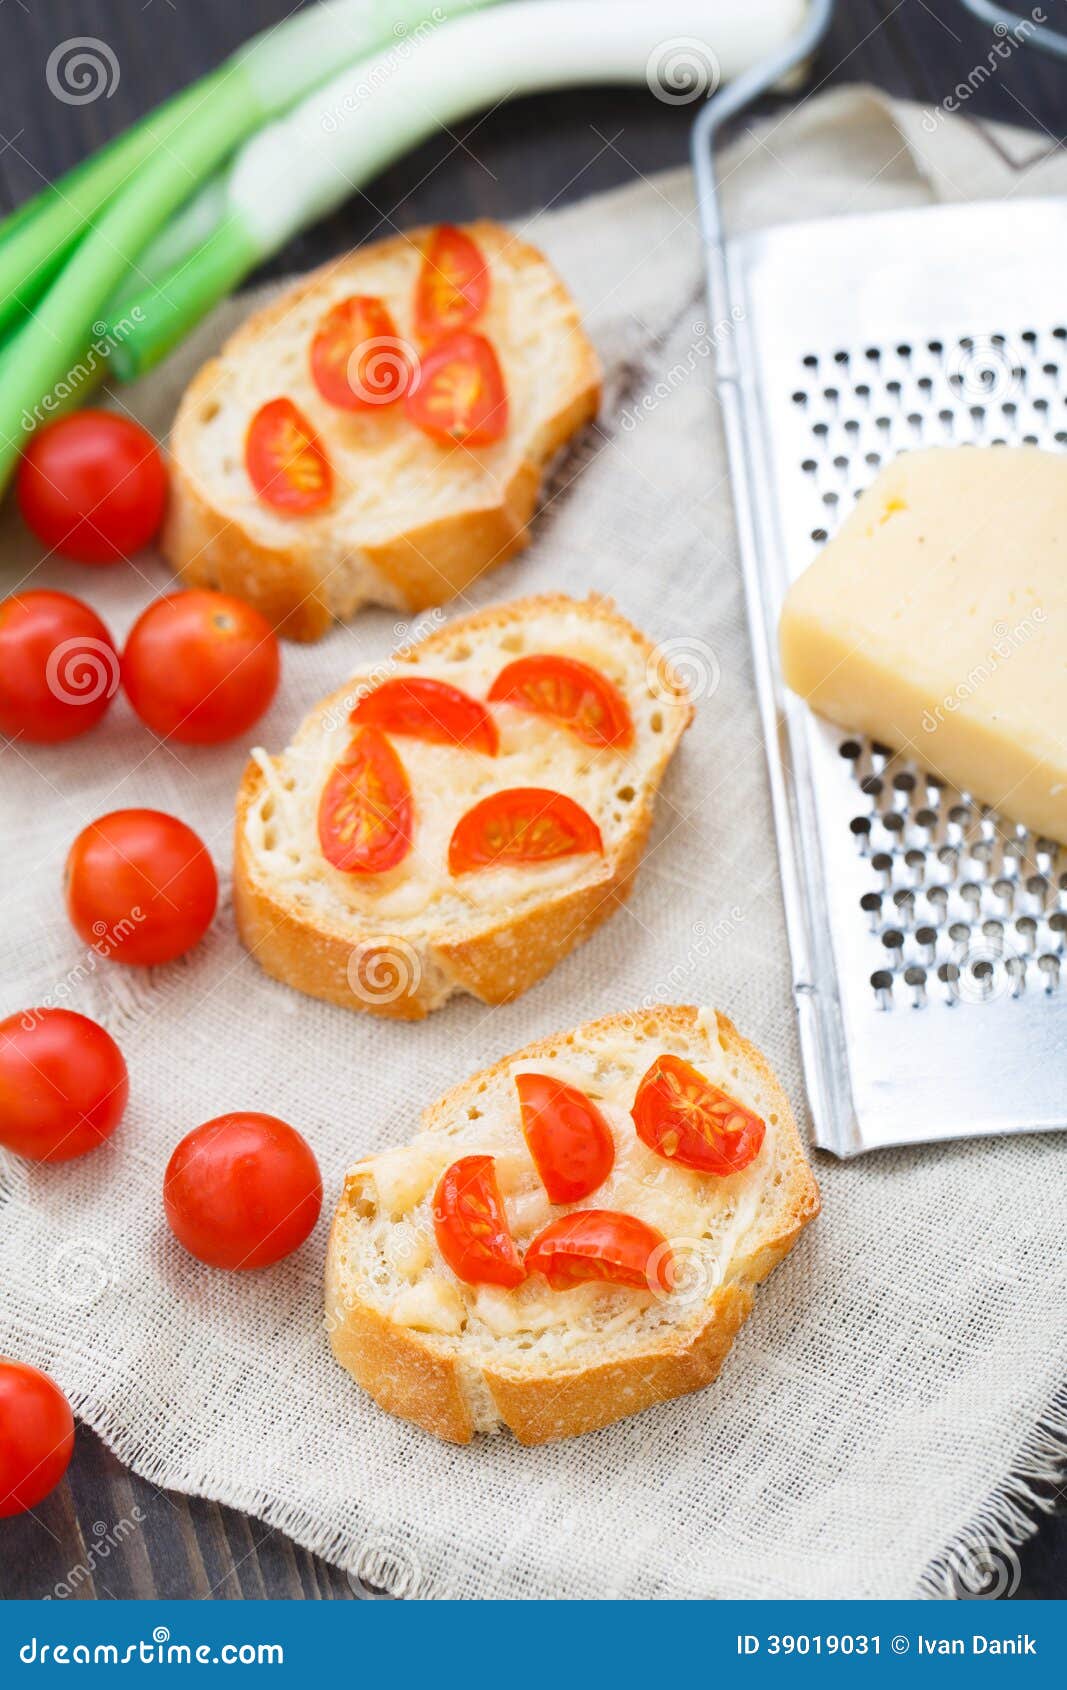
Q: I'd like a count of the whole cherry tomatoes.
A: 7